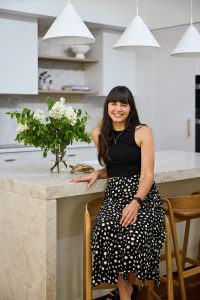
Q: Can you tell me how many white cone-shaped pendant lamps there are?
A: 3